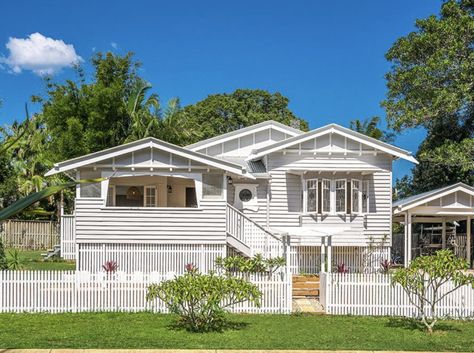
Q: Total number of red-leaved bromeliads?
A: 4